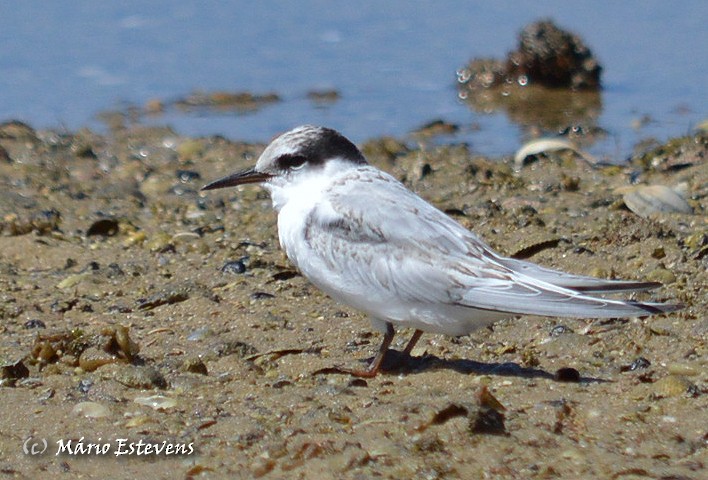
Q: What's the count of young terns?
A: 1